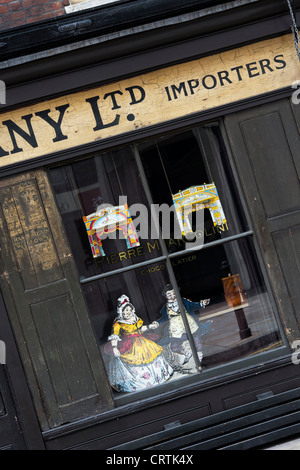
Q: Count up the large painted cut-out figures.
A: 2